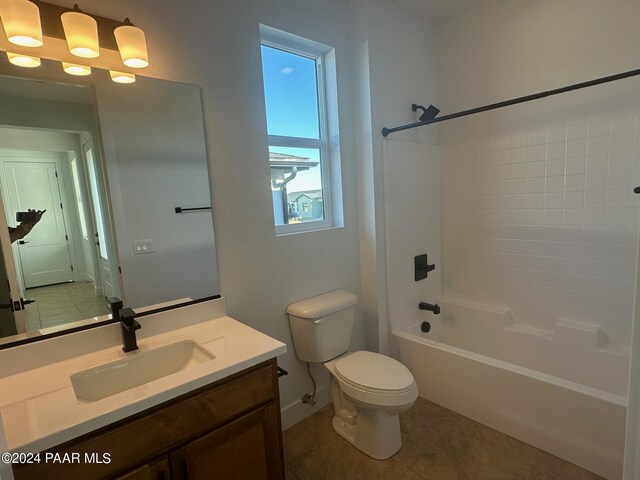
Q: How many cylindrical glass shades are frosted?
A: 3